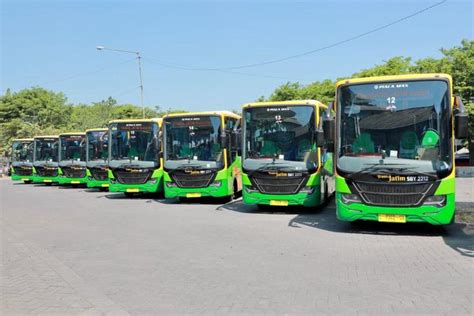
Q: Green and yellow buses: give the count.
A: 8